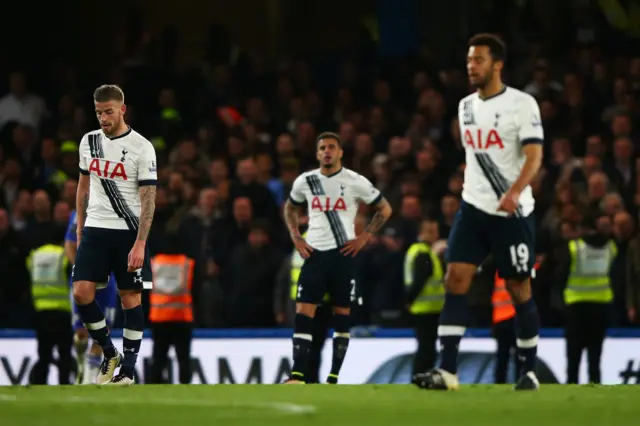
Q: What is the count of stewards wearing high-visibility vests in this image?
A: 6